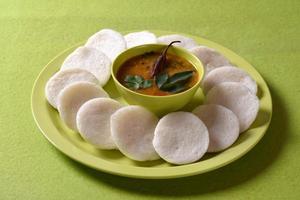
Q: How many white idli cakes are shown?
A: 13